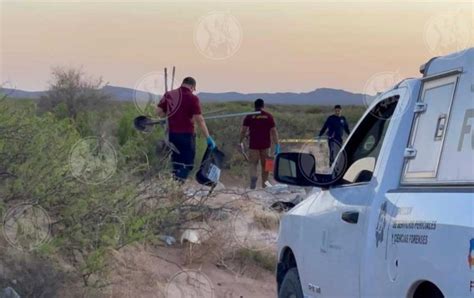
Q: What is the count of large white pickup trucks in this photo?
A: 1